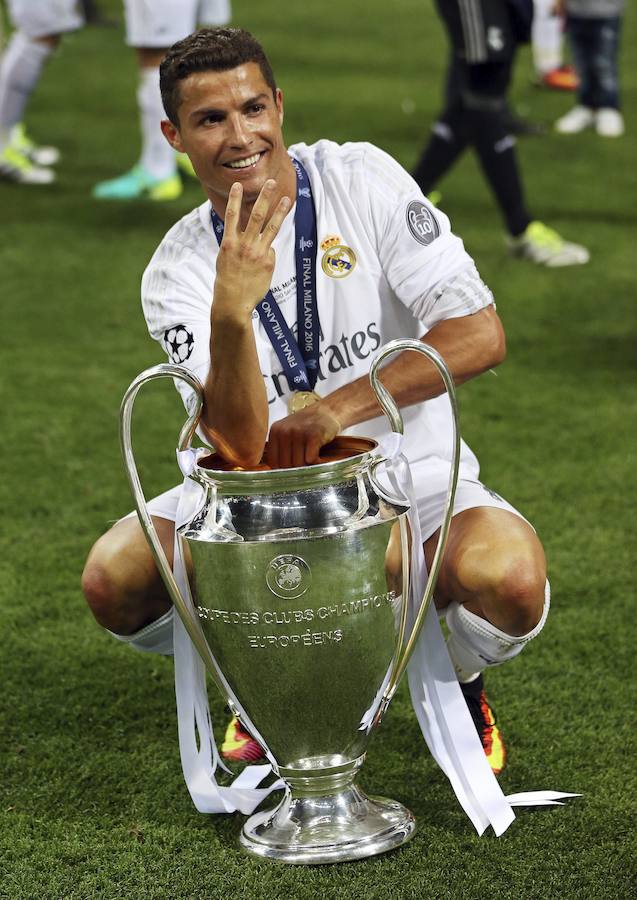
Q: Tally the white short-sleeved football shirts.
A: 1